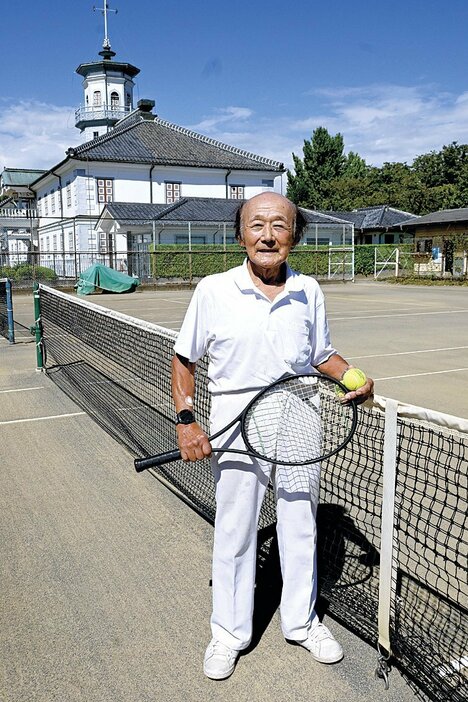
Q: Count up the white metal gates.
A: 2